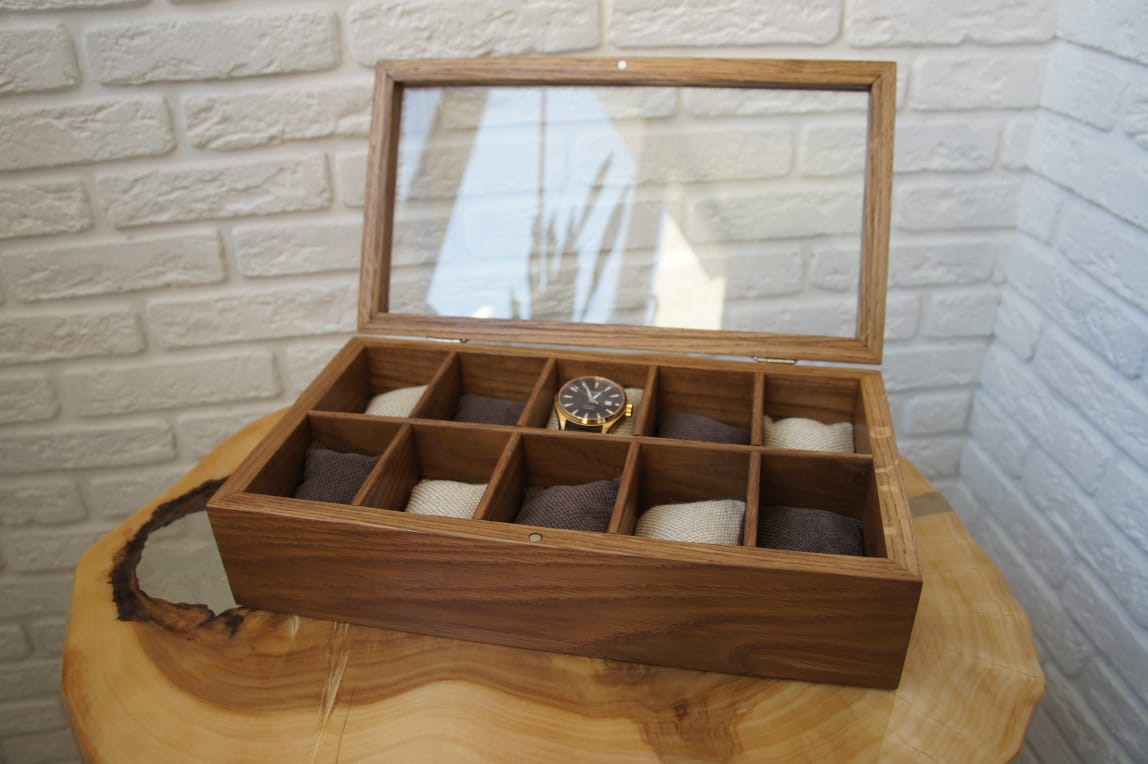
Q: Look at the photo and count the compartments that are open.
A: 9